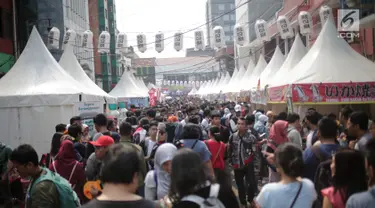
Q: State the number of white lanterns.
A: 15